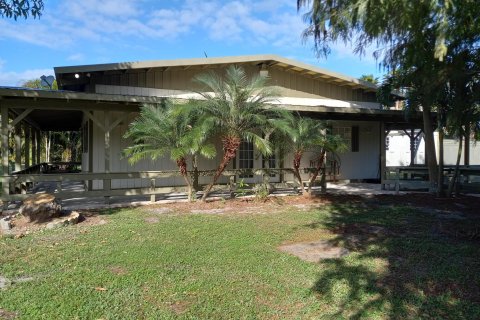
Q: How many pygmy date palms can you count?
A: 4